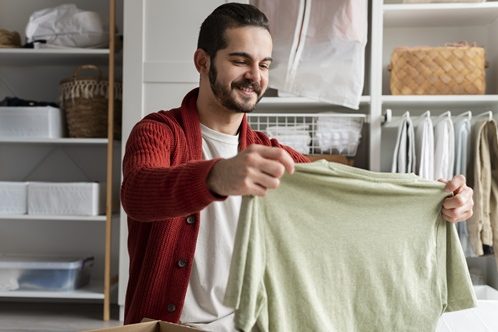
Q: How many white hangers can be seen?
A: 5